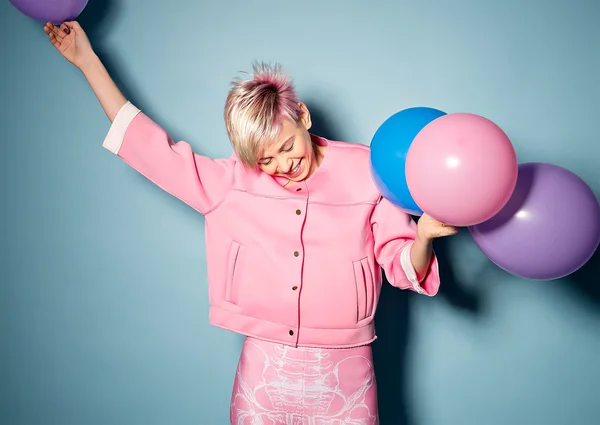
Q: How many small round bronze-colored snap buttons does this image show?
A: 5